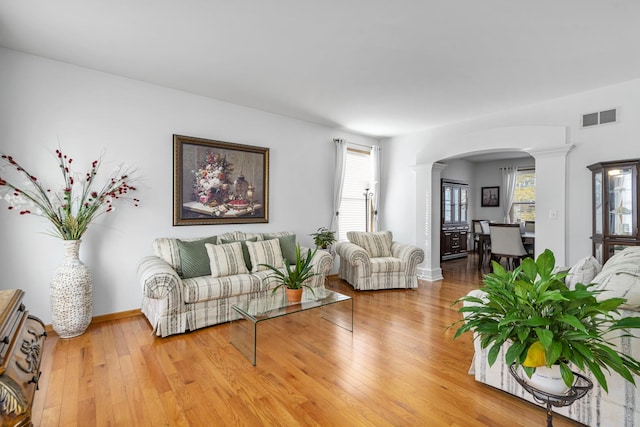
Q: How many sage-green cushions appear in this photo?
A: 3